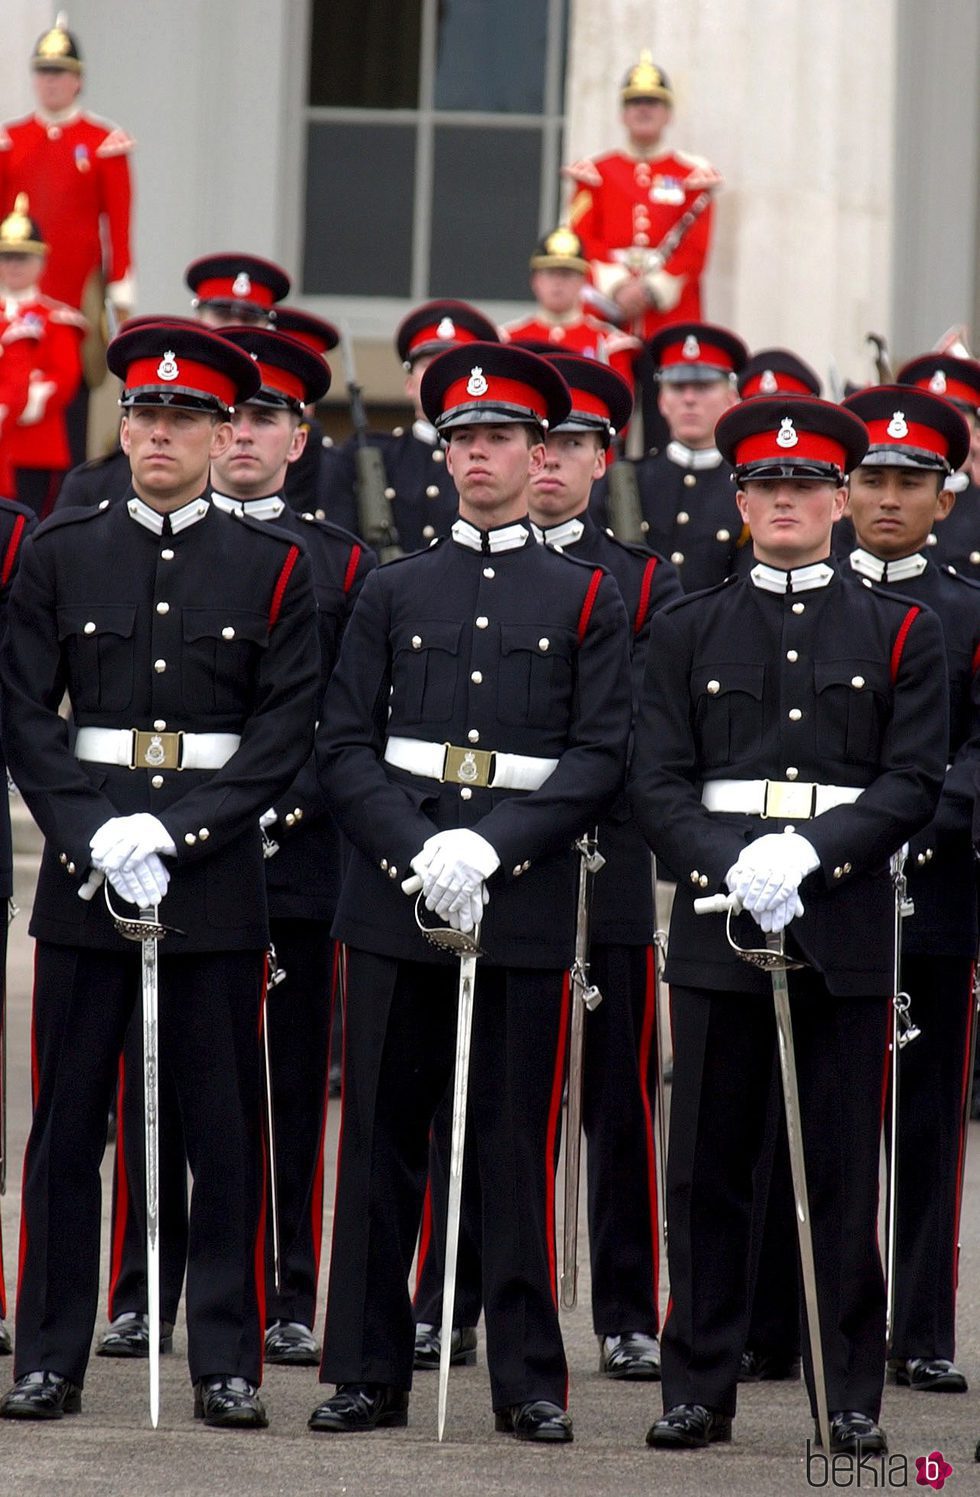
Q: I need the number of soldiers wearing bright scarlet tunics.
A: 4